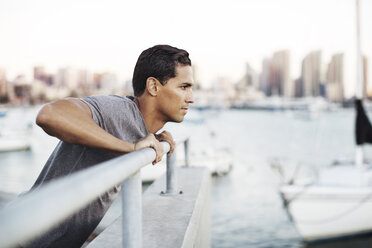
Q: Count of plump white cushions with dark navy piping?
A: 0